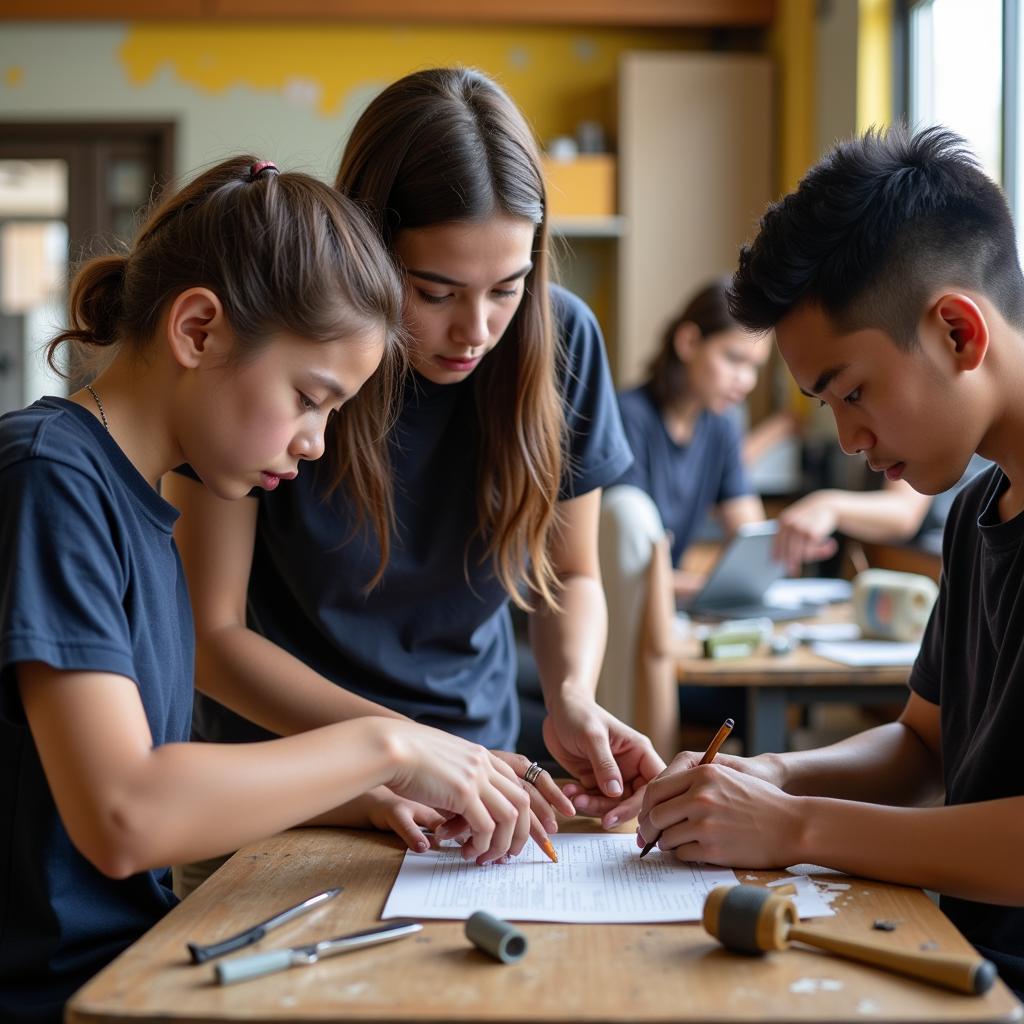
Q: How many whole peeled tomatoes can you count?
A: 0